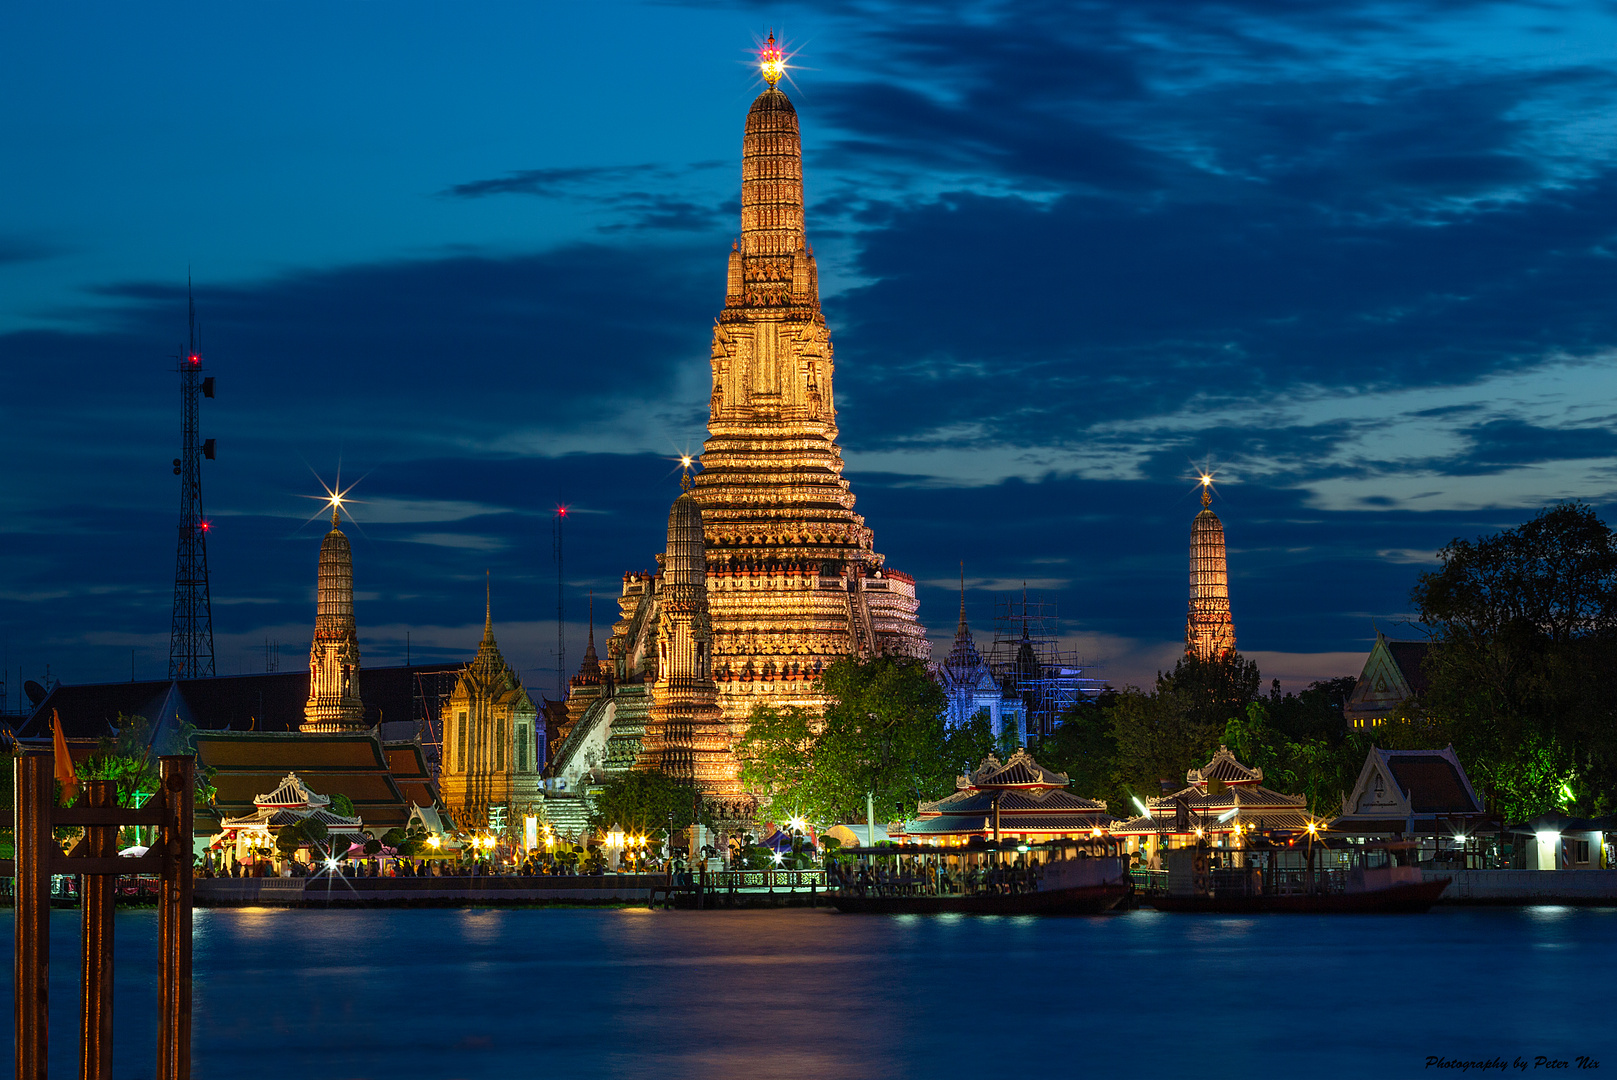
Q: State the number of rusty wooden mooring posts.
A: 3